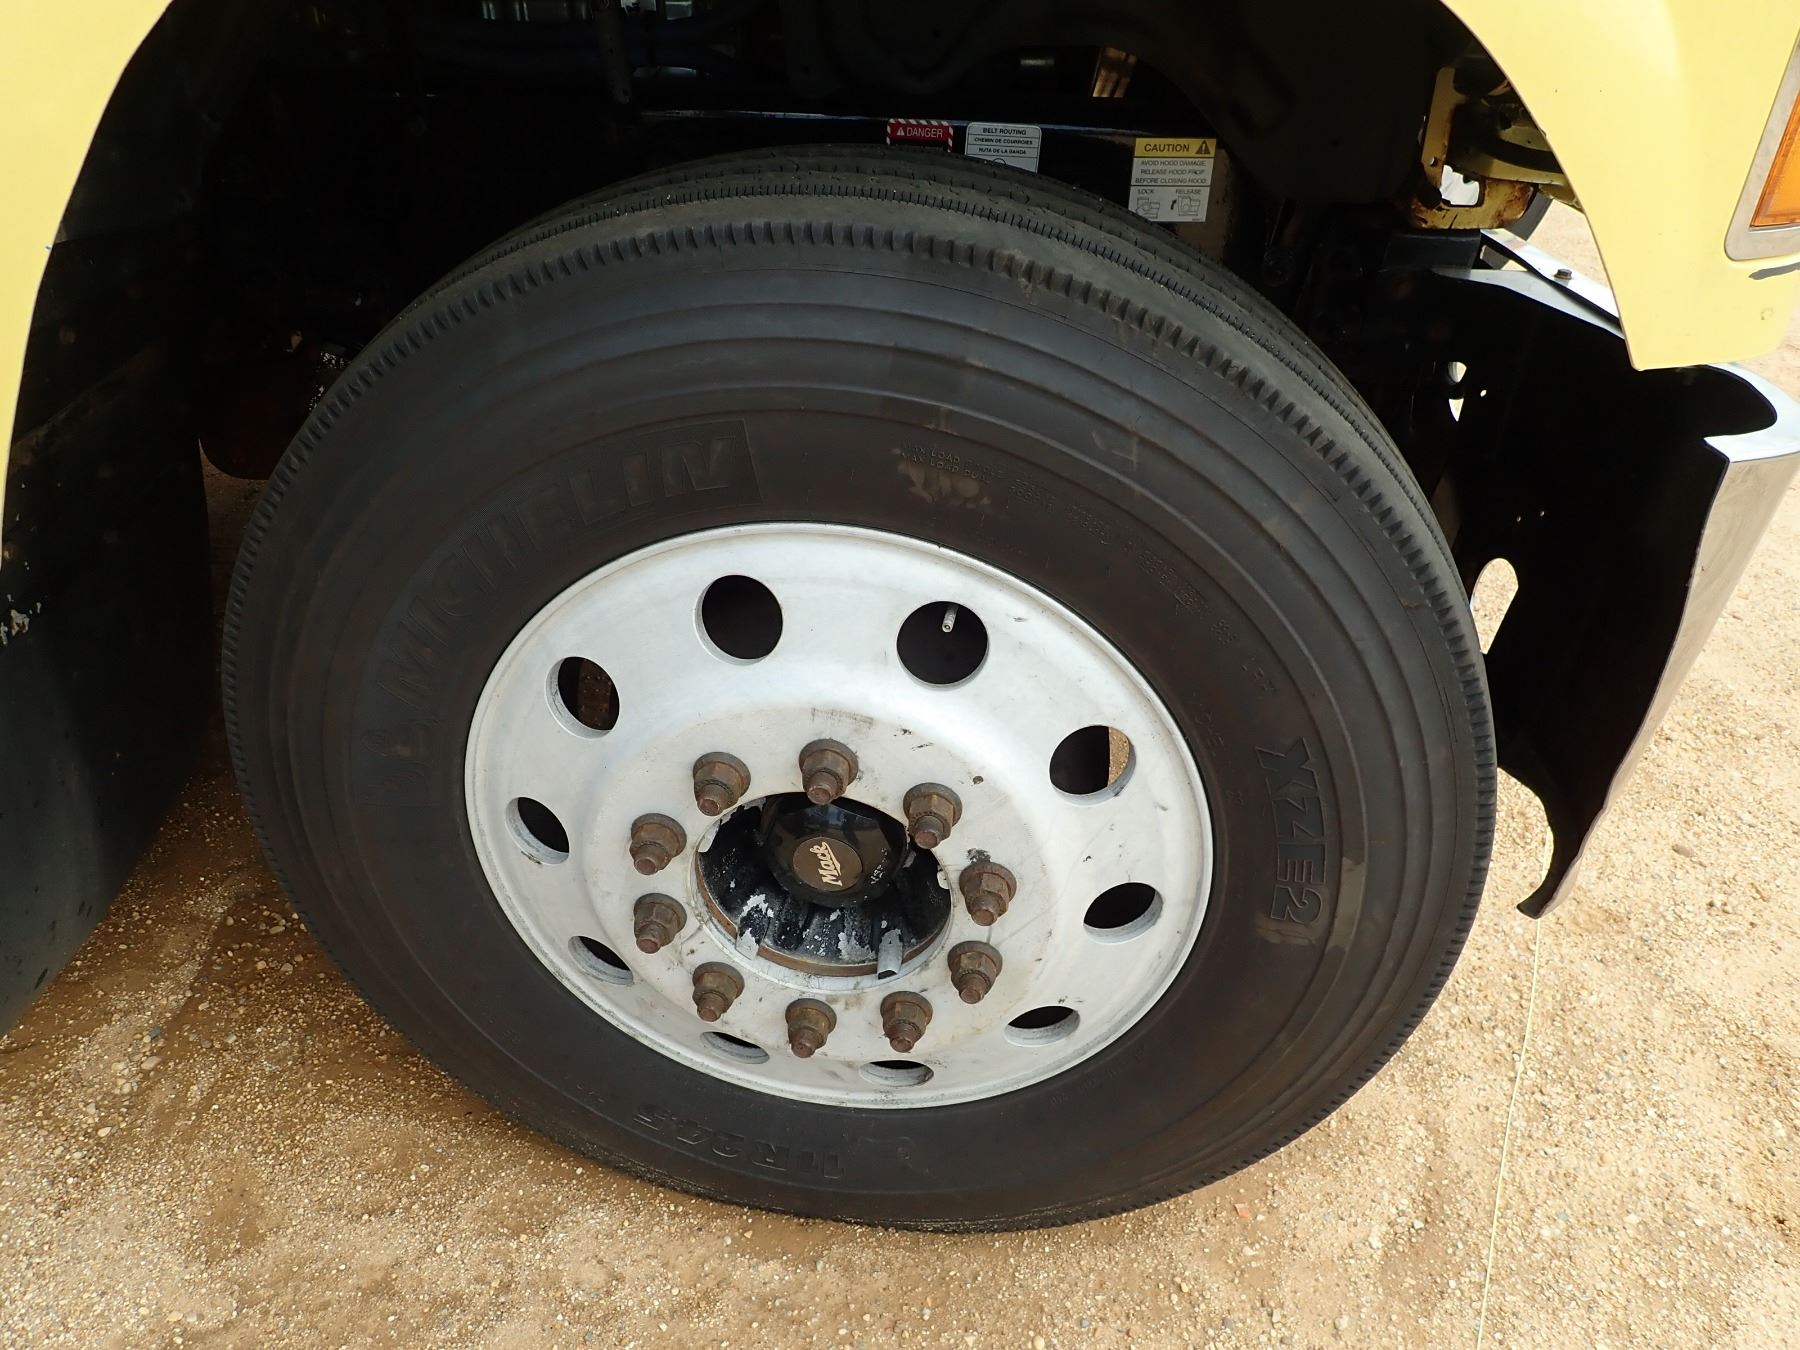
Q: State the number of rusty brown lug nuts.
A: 10